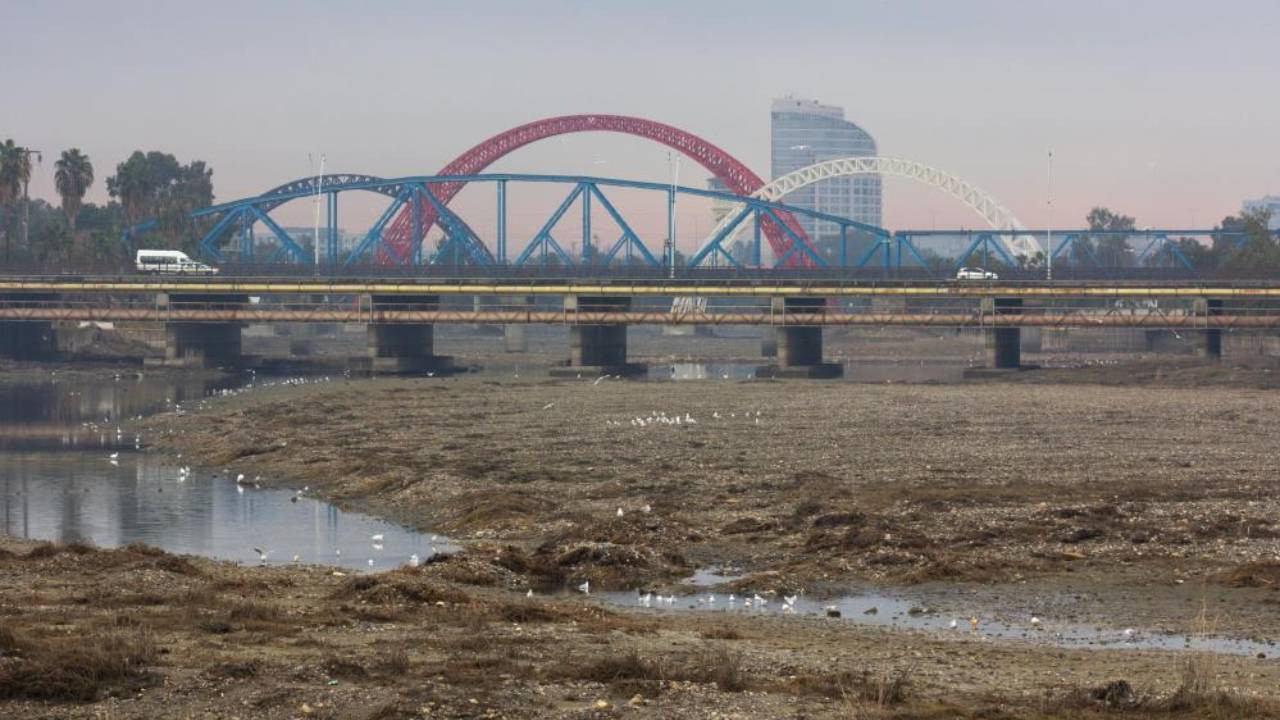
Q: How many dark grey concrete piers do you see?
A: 7